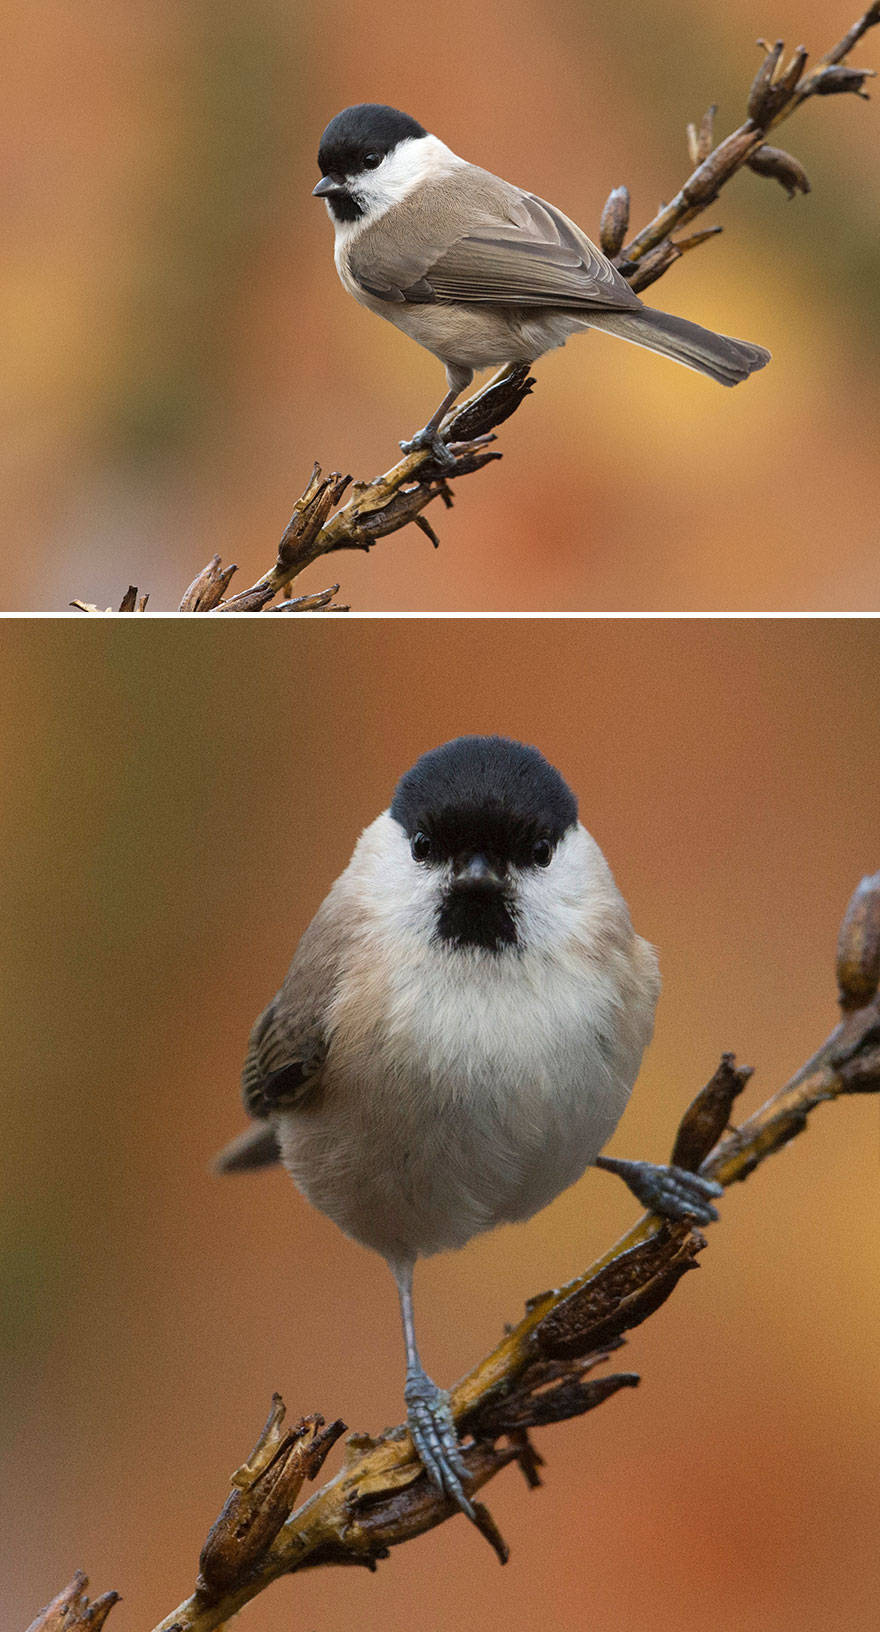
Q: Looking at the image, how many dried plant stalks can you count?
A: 2